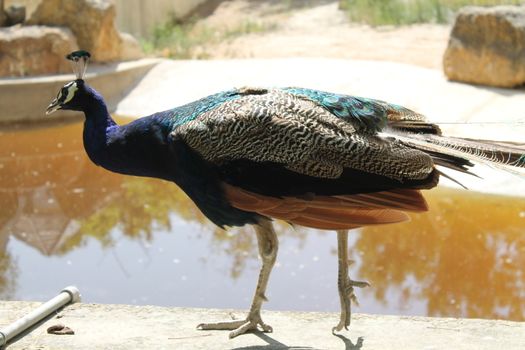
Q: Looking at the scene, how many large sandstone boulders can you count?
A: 3